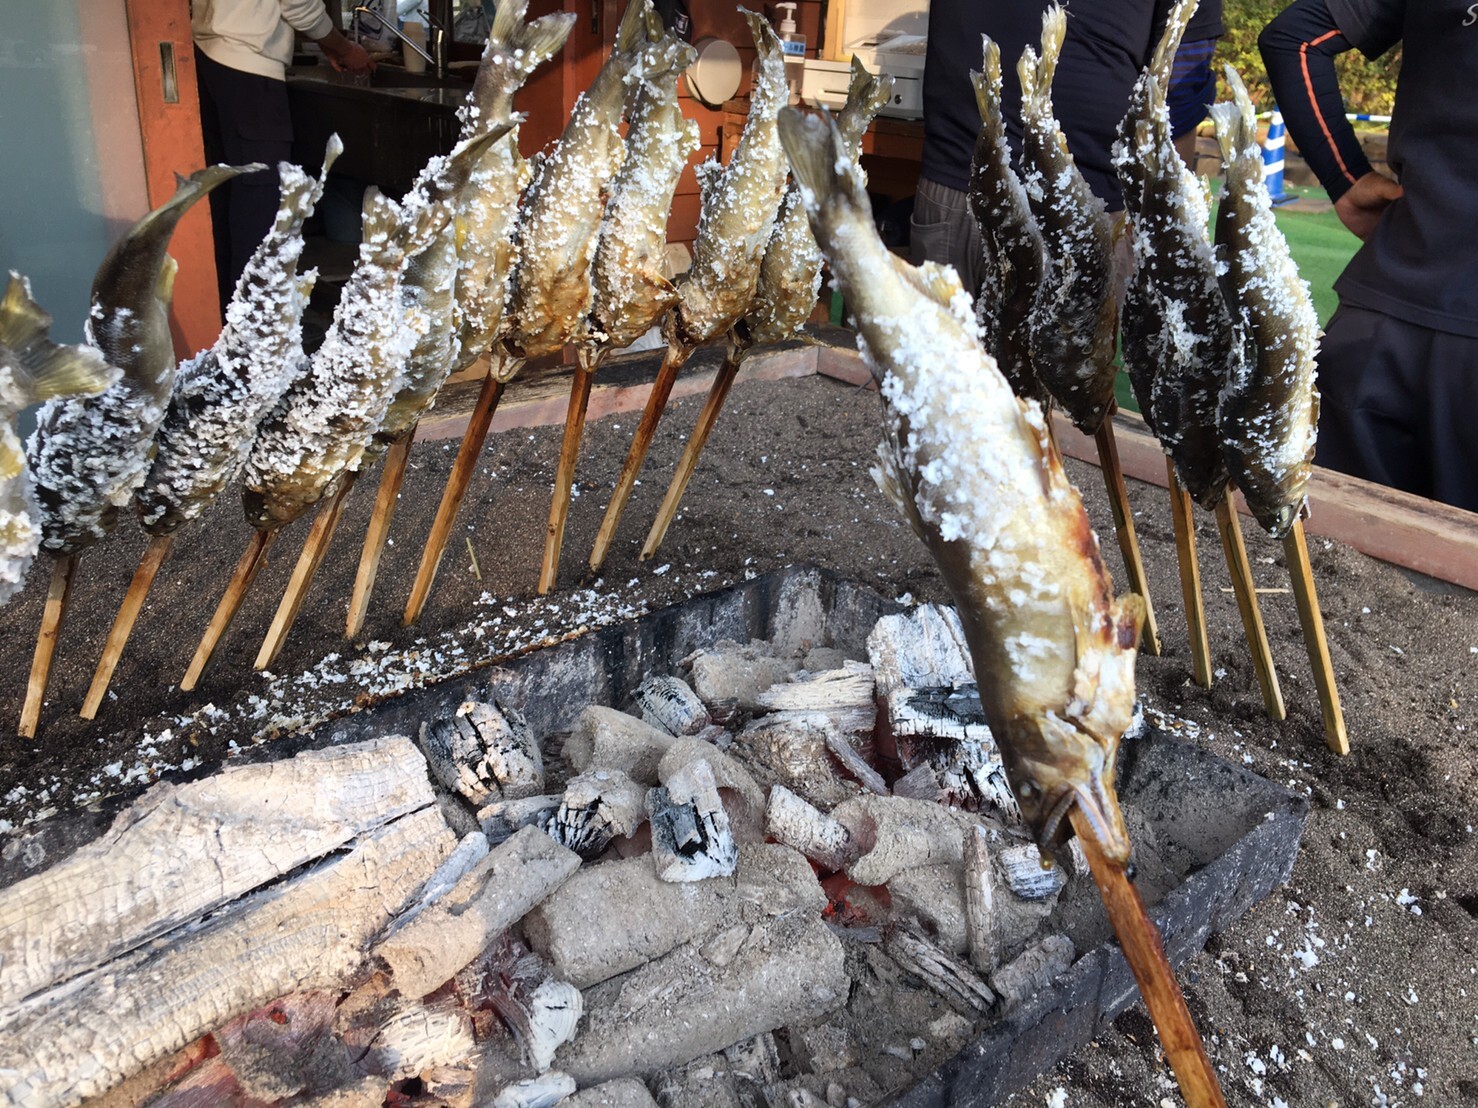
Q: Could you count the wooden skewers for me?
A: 14